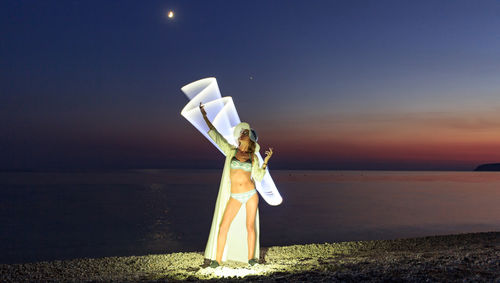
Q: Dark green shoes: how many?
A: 2